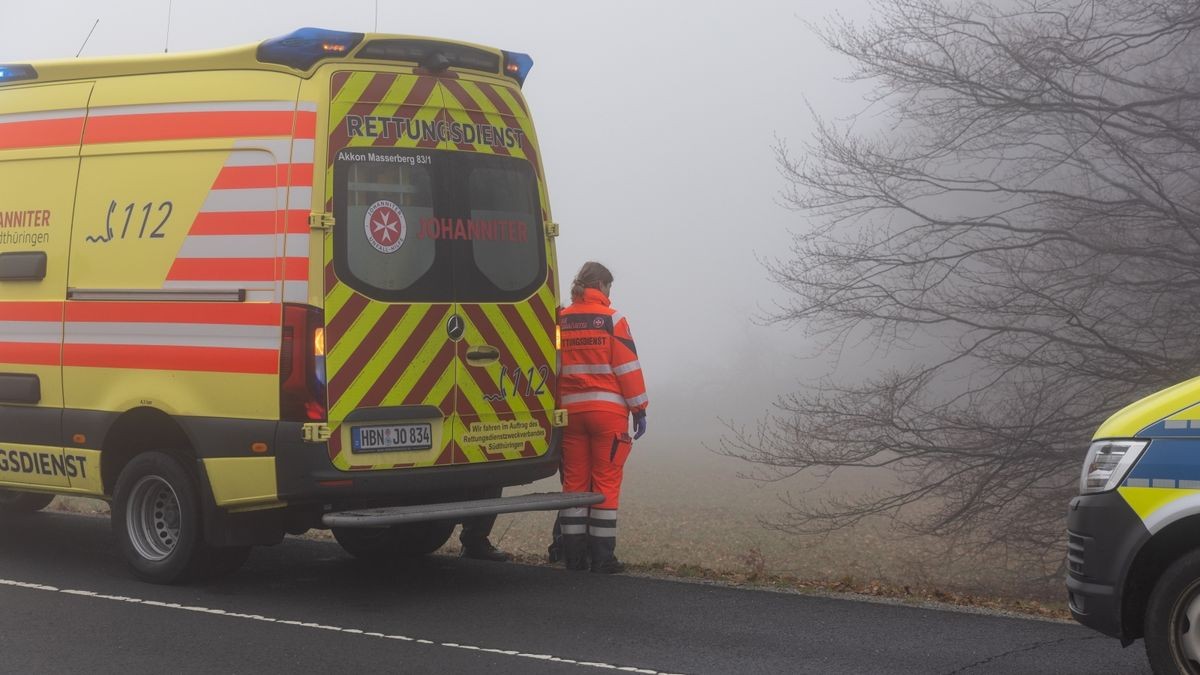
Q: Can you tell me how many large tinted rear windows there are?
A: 2